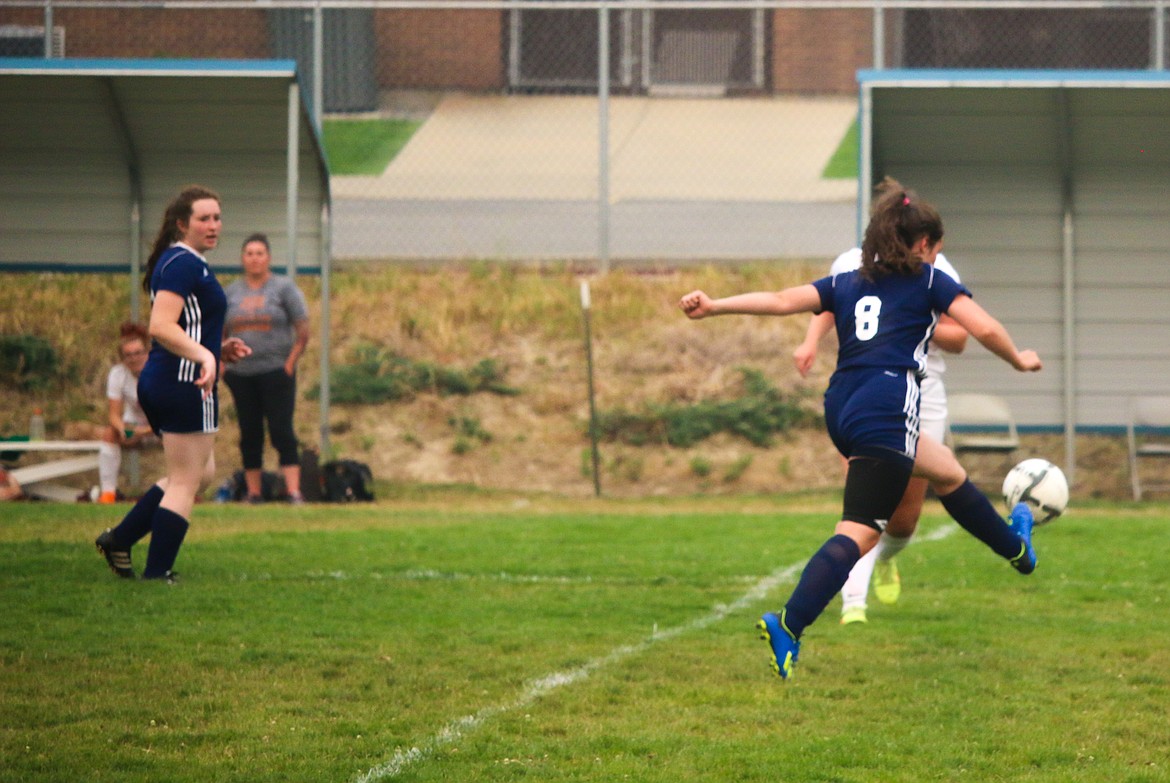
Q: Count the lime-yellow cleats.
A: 2